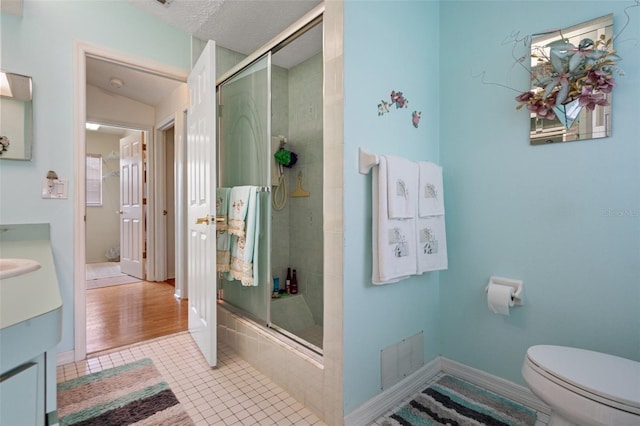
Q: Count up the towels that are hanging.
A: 8